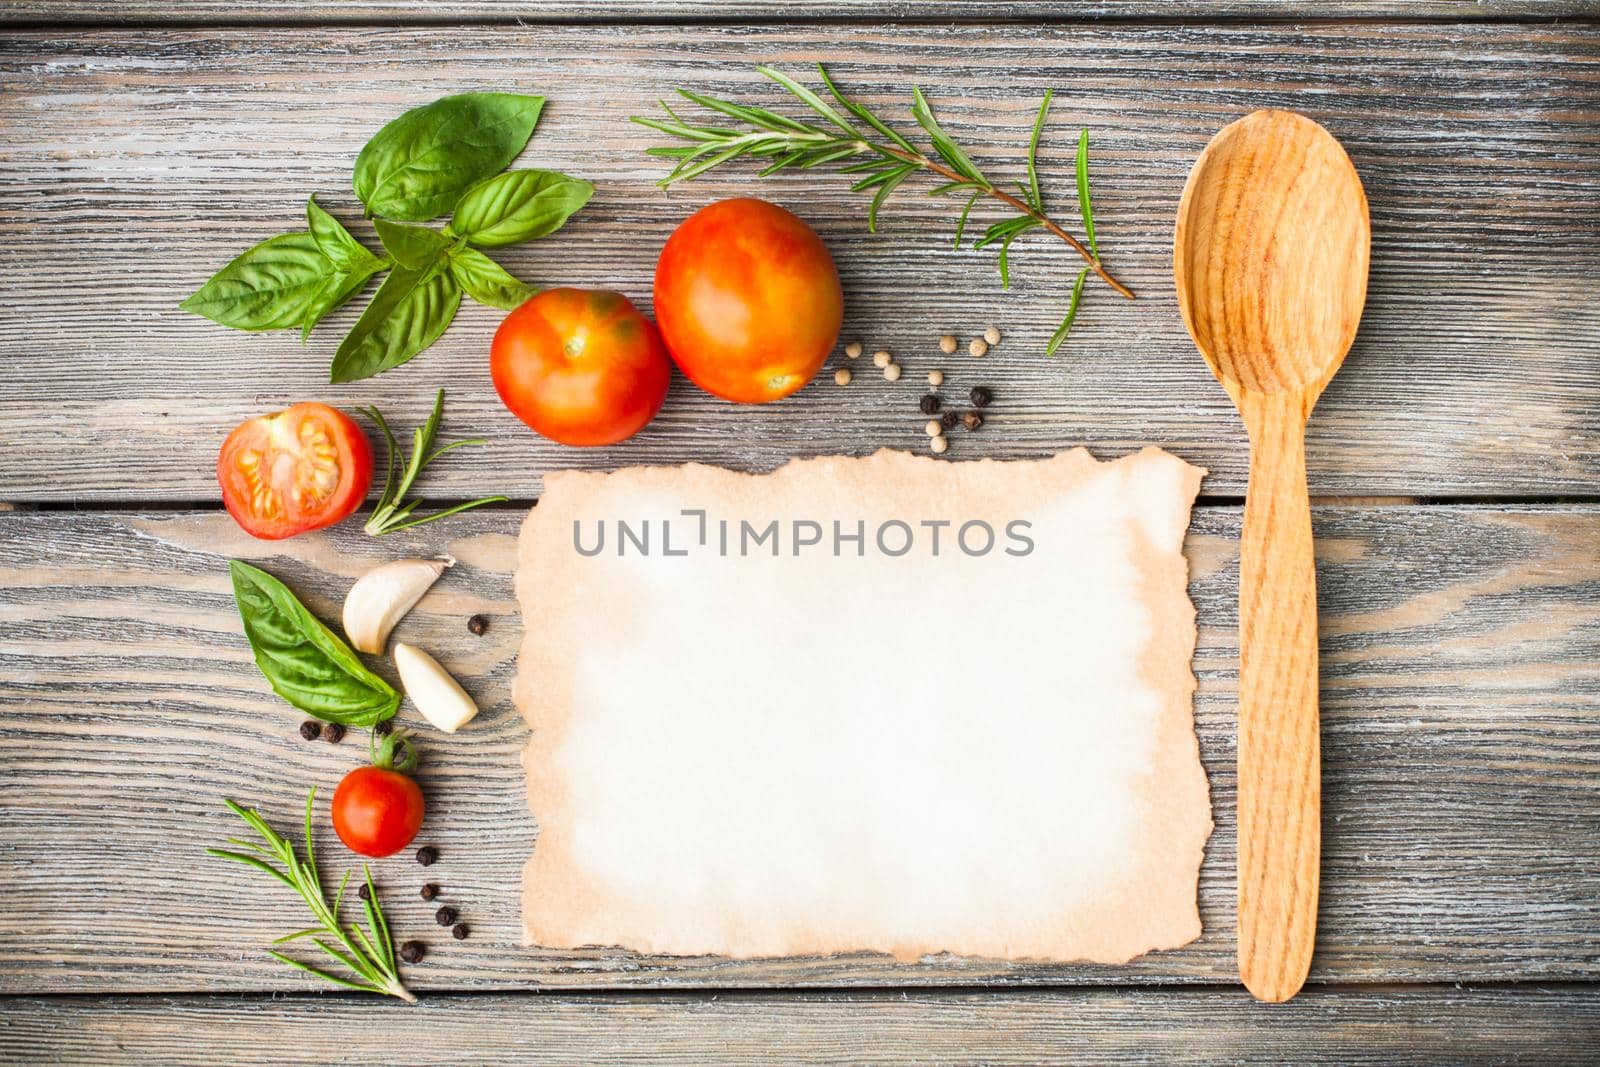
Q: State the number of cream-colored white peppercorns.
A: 10